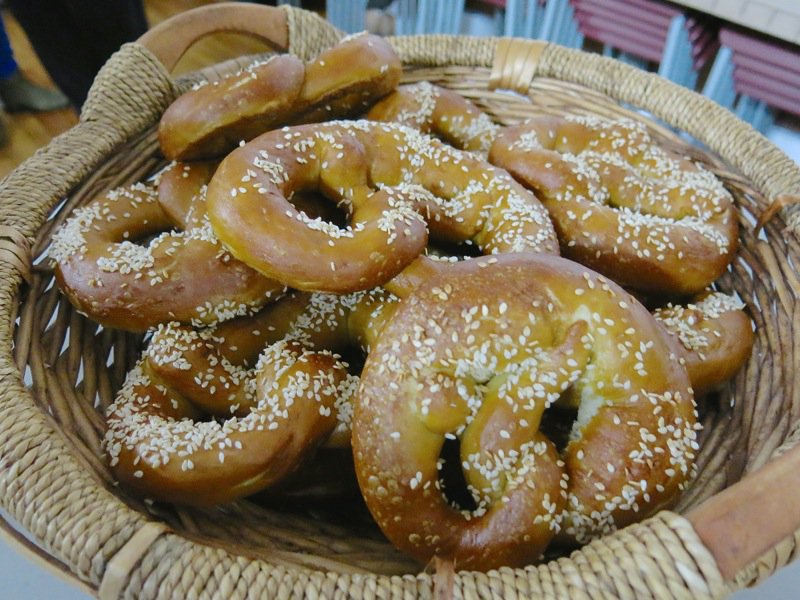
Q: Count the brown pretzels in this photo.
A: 8